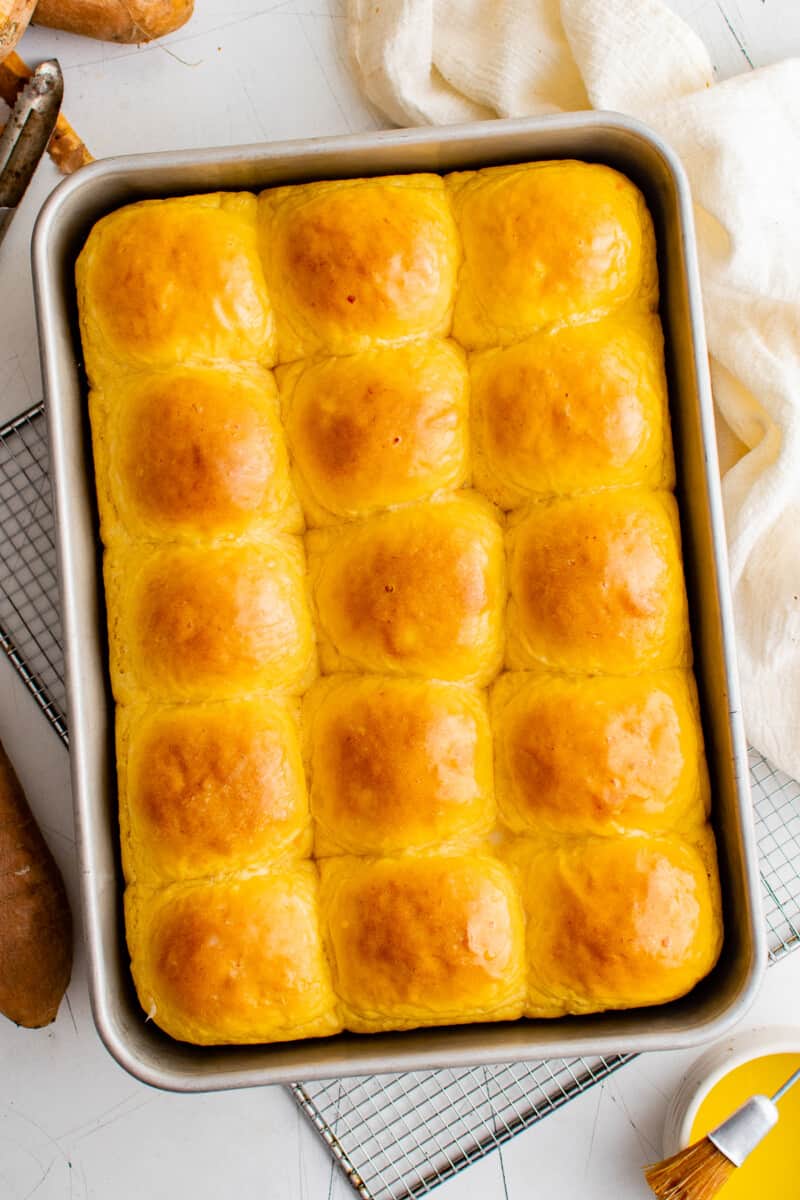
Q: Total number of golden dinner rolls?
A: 15